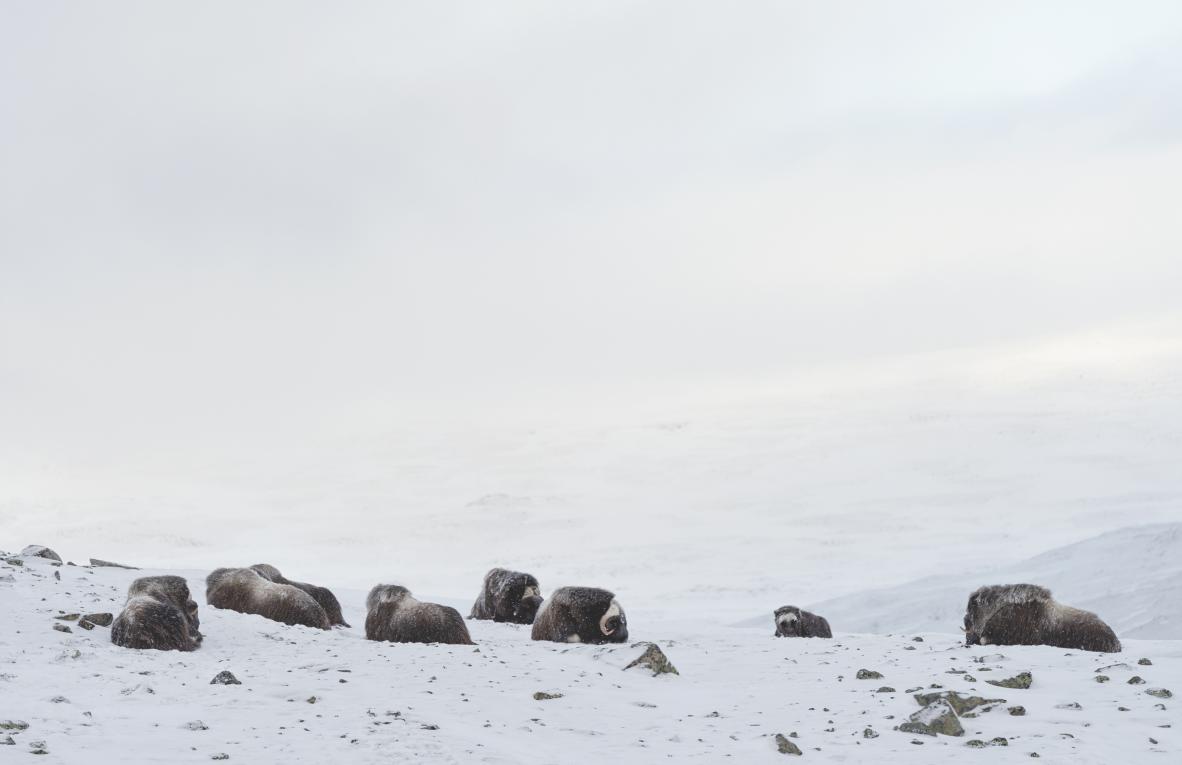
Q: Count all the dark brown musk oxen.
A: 8